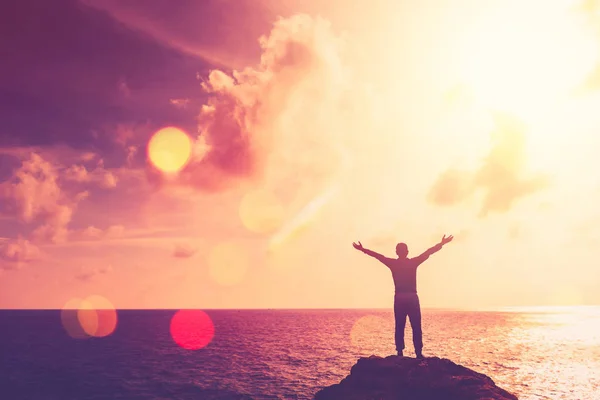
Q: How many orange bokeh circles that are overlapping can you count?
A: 2